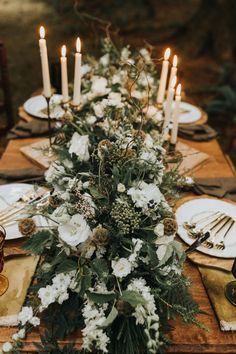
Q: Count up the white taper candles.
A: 7